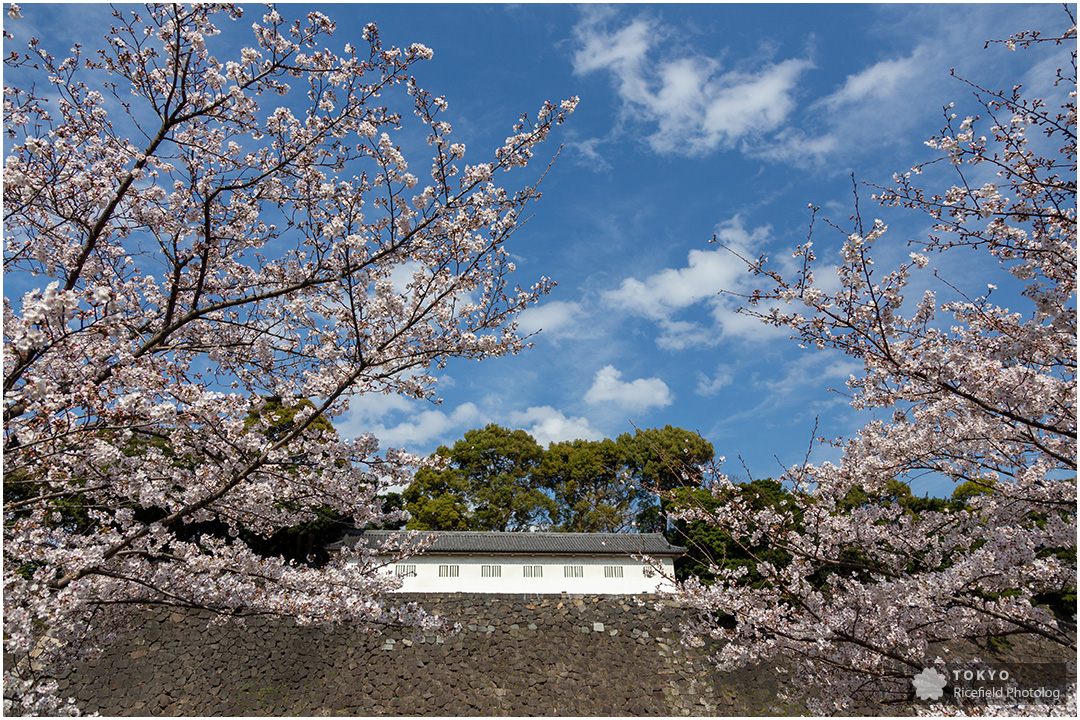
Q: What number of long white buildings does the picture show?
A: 1